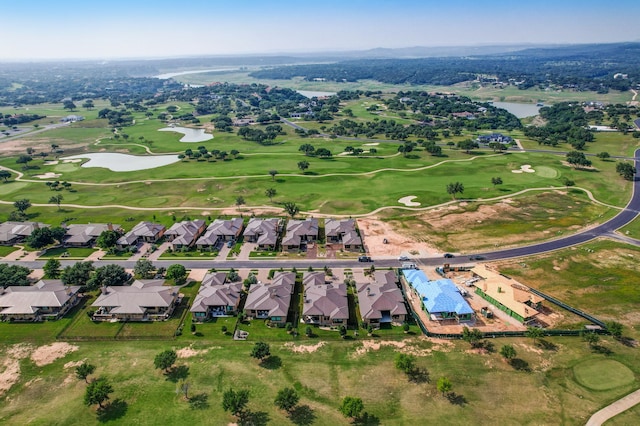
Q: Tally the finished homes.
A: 14